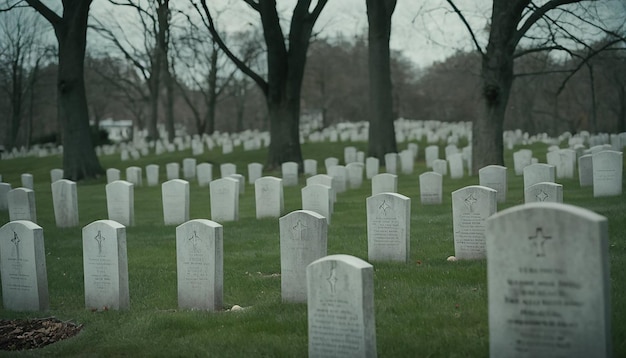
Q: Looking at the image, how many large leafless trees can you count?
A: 4